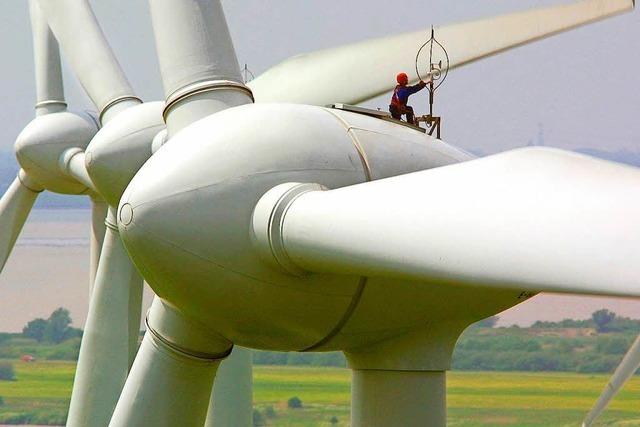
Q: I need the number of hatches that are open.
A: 1